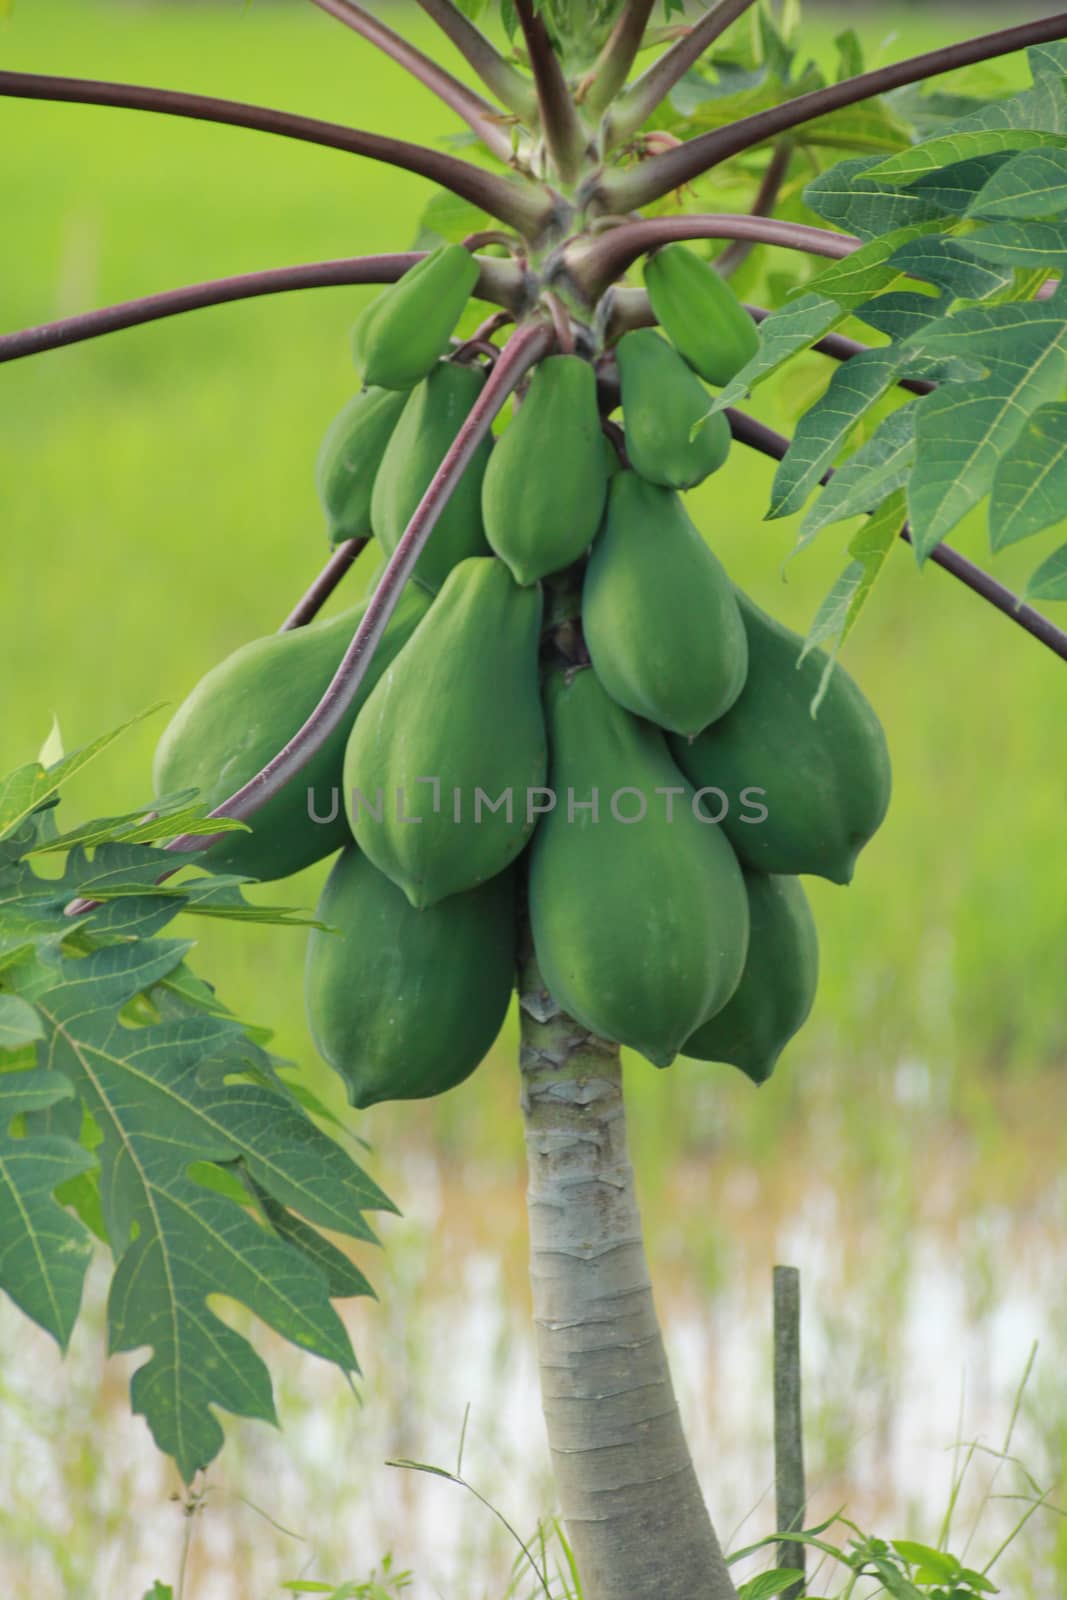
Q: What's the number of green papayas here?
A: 13